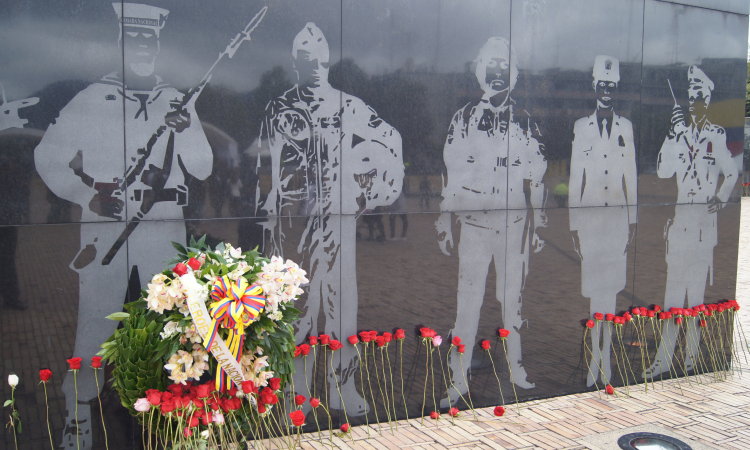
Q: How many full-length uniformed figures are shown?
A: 5